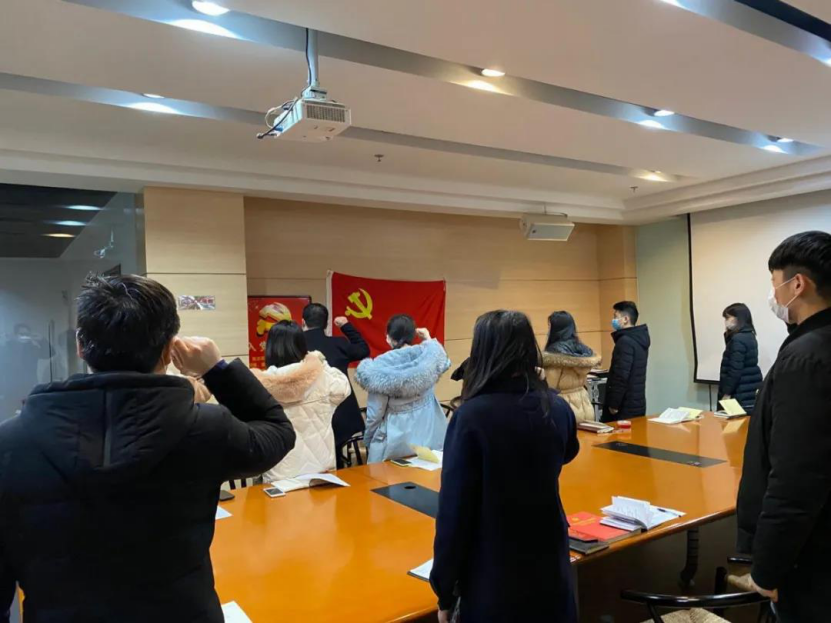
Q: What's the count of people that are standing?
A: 9